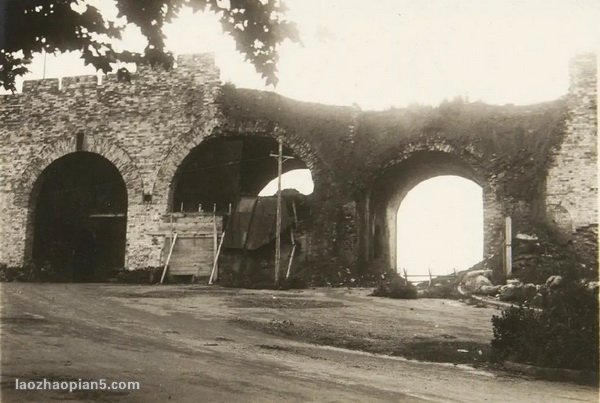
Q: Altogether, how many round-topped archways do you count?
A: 3